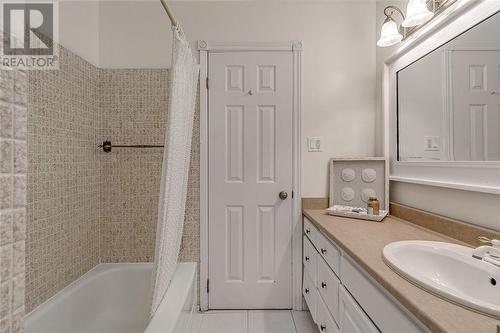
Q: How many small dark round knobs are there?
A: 6